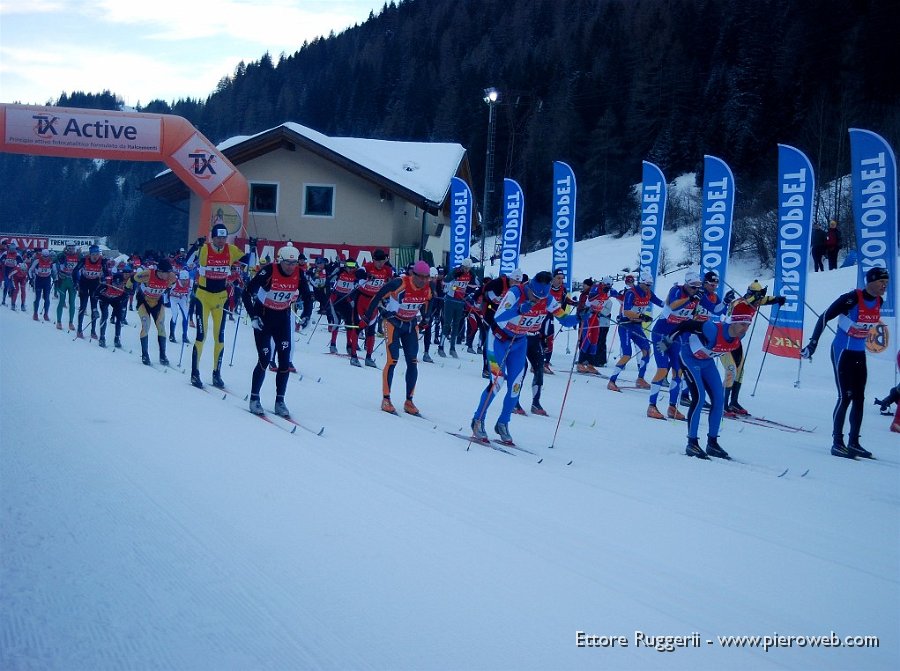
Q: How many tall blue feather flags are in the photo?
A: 7